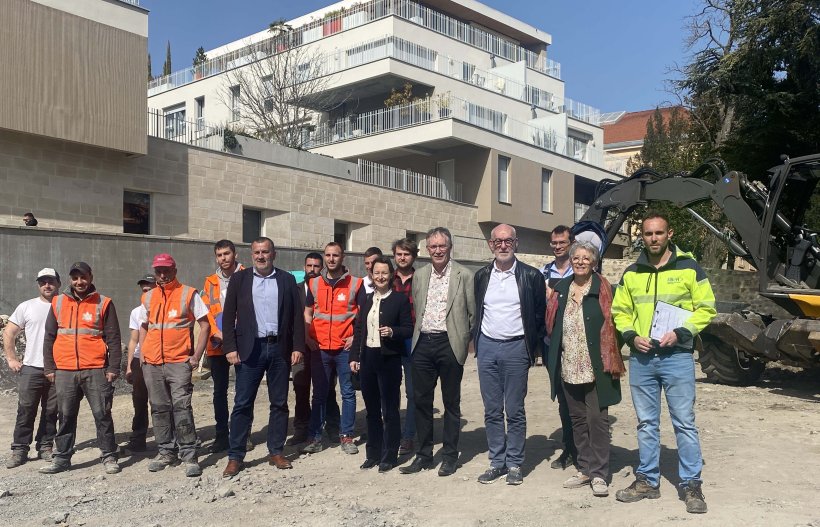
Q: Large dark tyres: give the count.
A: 1